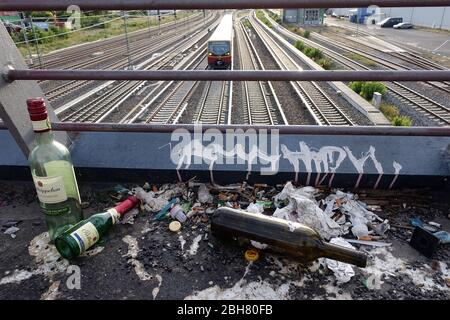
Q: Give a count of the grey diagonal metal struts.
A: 1